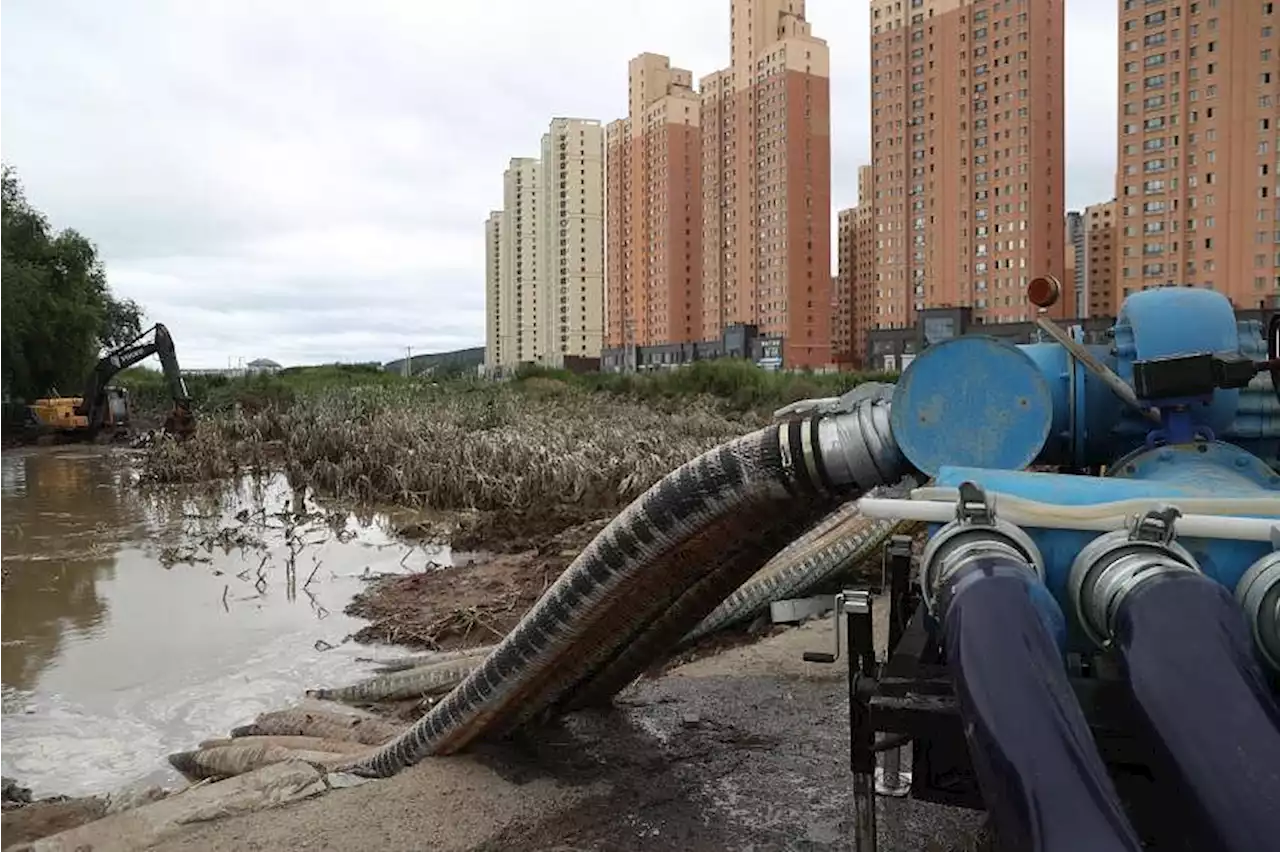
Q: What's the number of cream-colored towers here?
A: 3